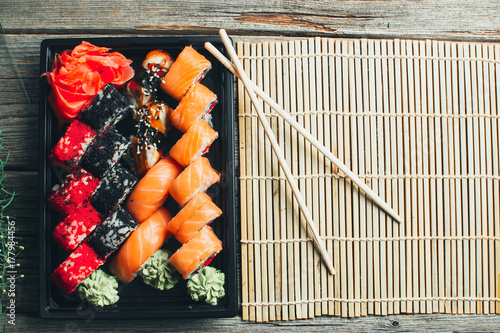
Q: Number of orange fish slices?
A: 8